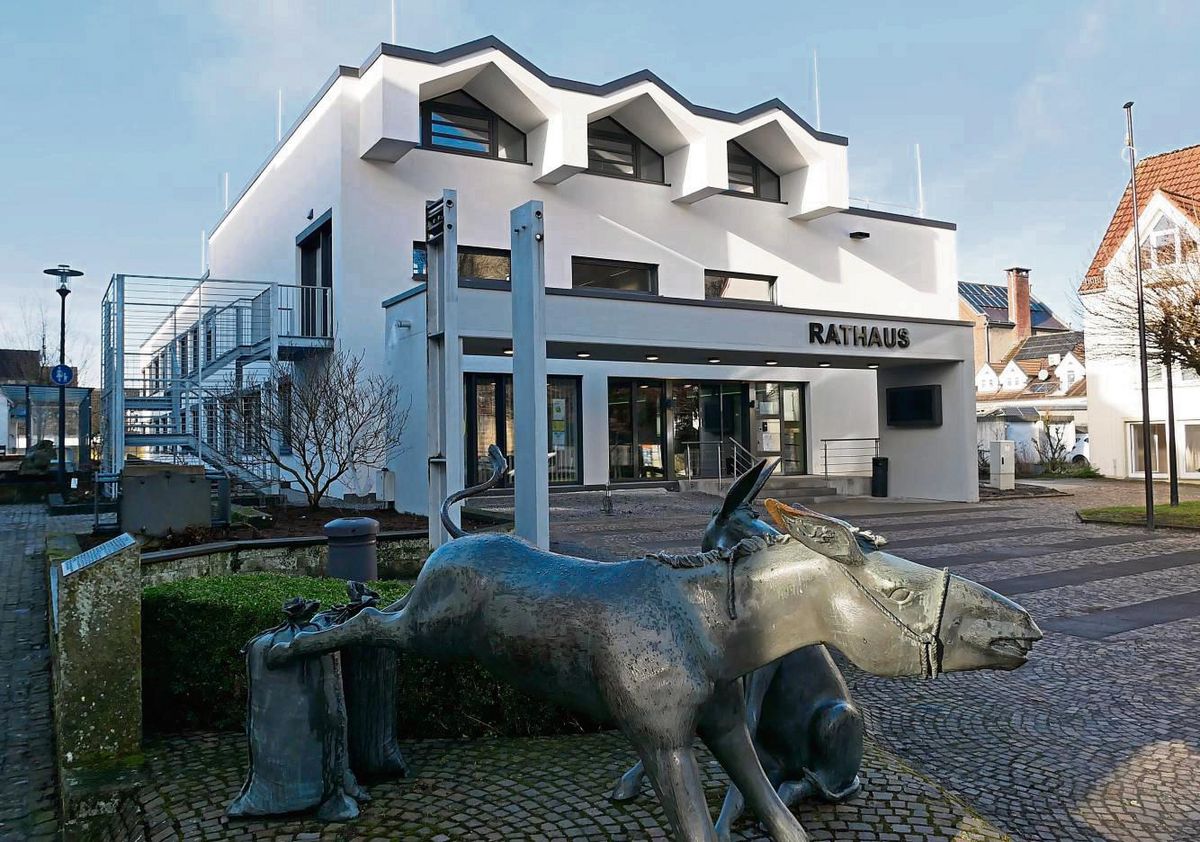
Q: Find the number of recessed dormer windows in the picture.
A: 3